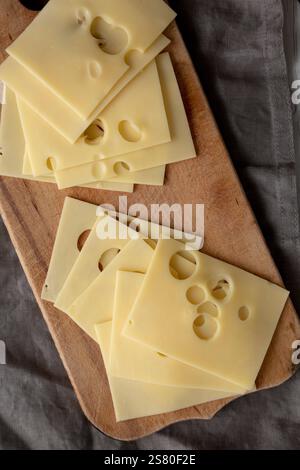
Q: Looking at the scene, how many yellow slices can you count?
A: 12